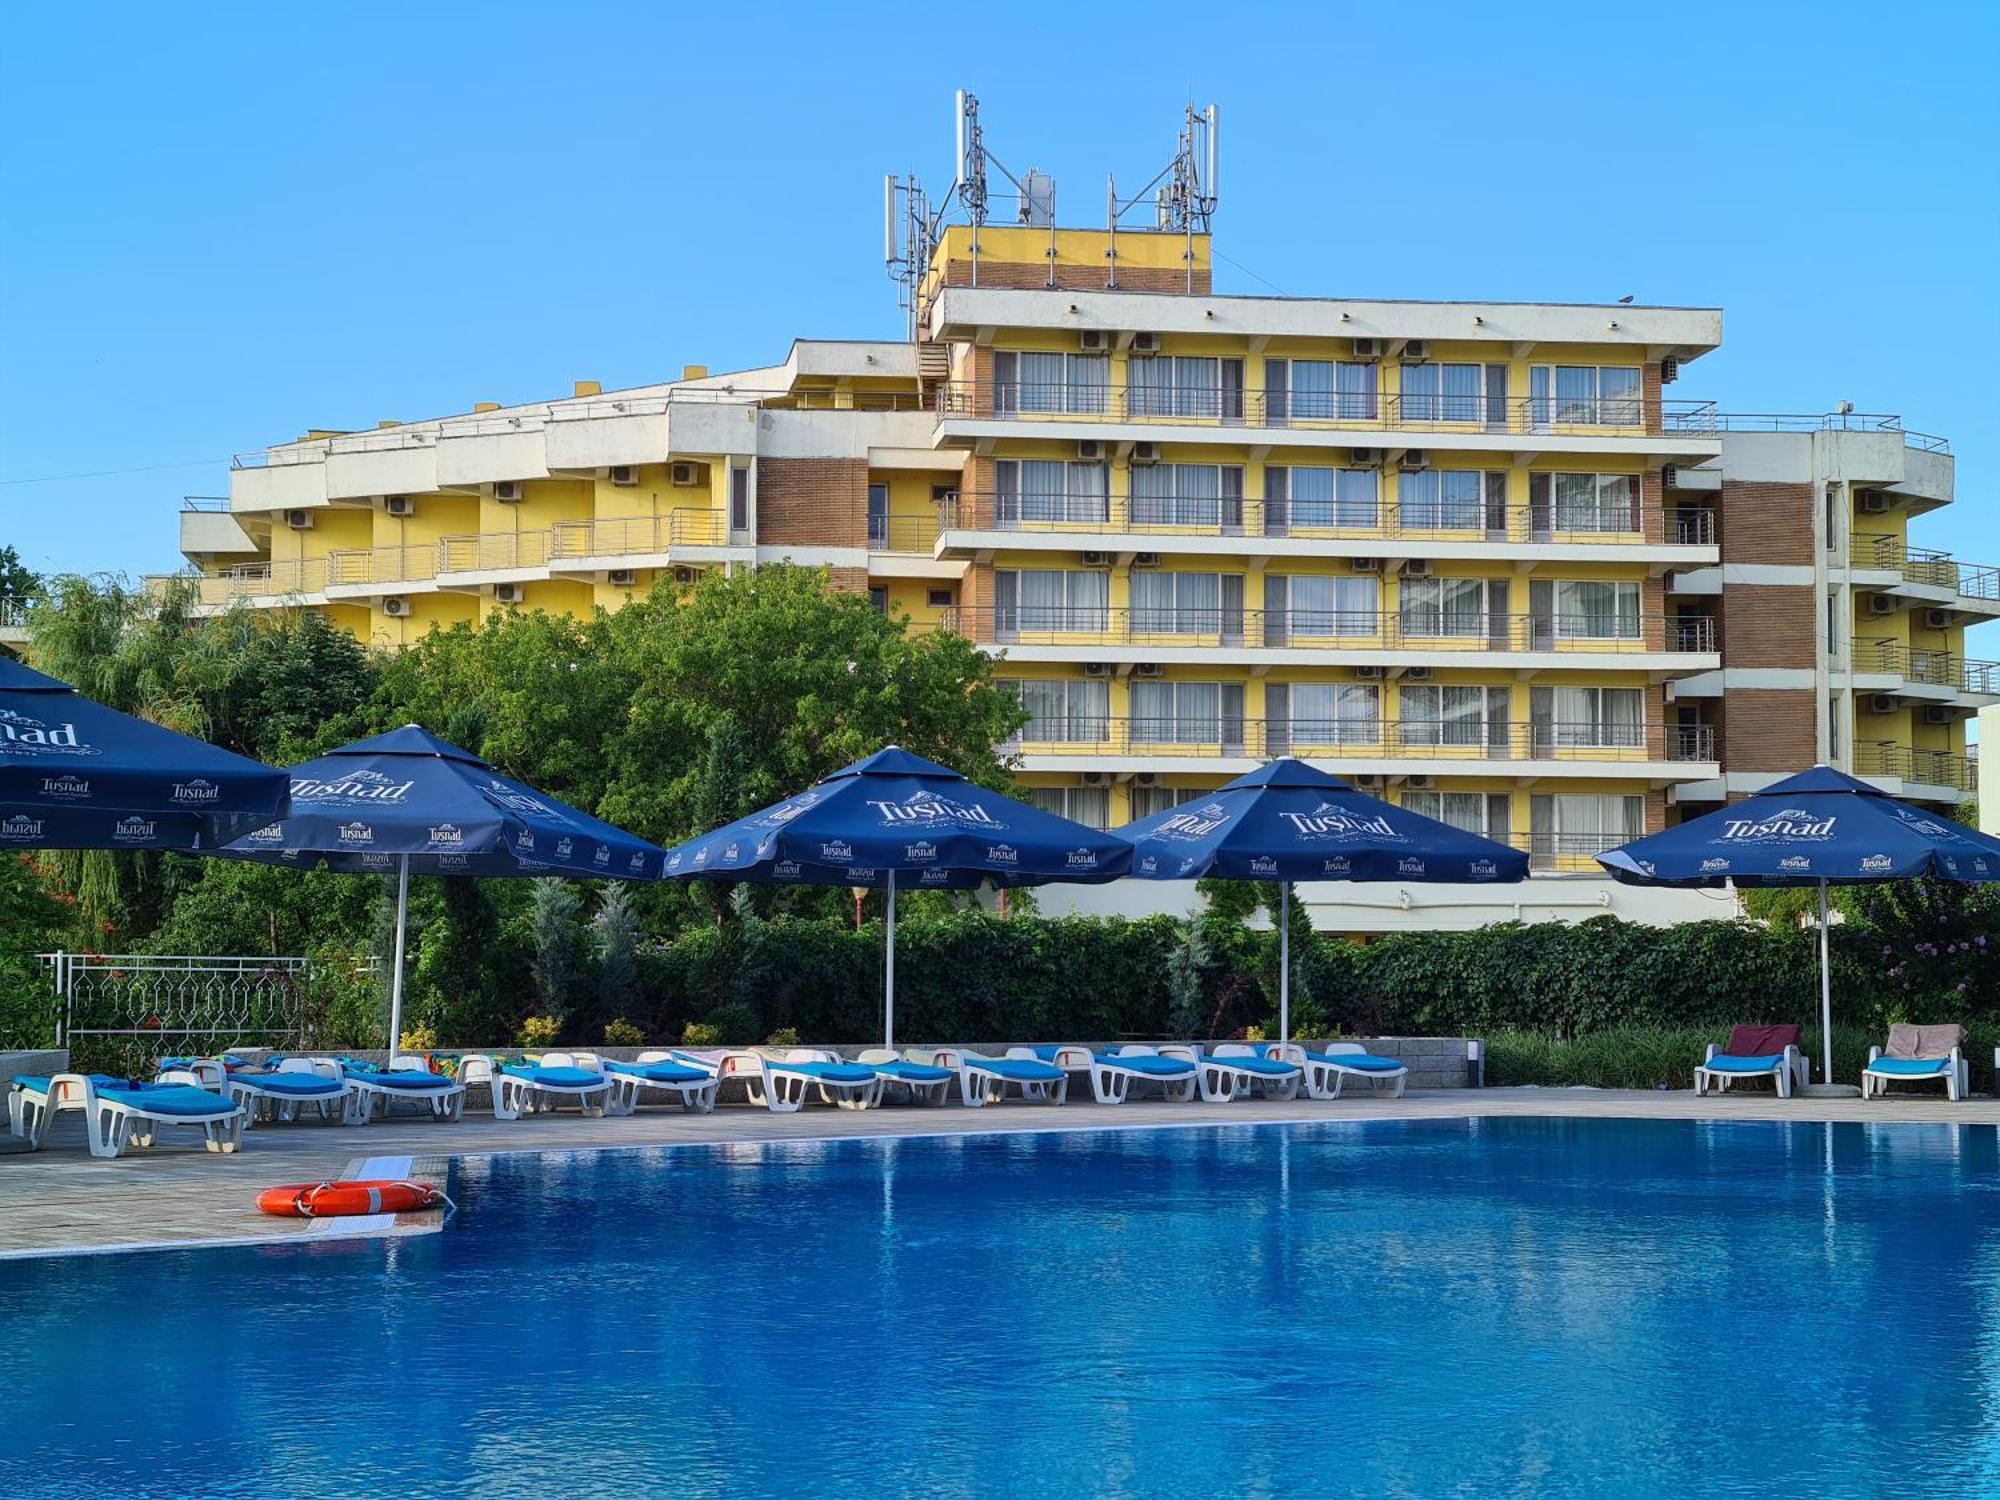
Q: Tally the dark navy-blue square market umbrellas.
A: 5